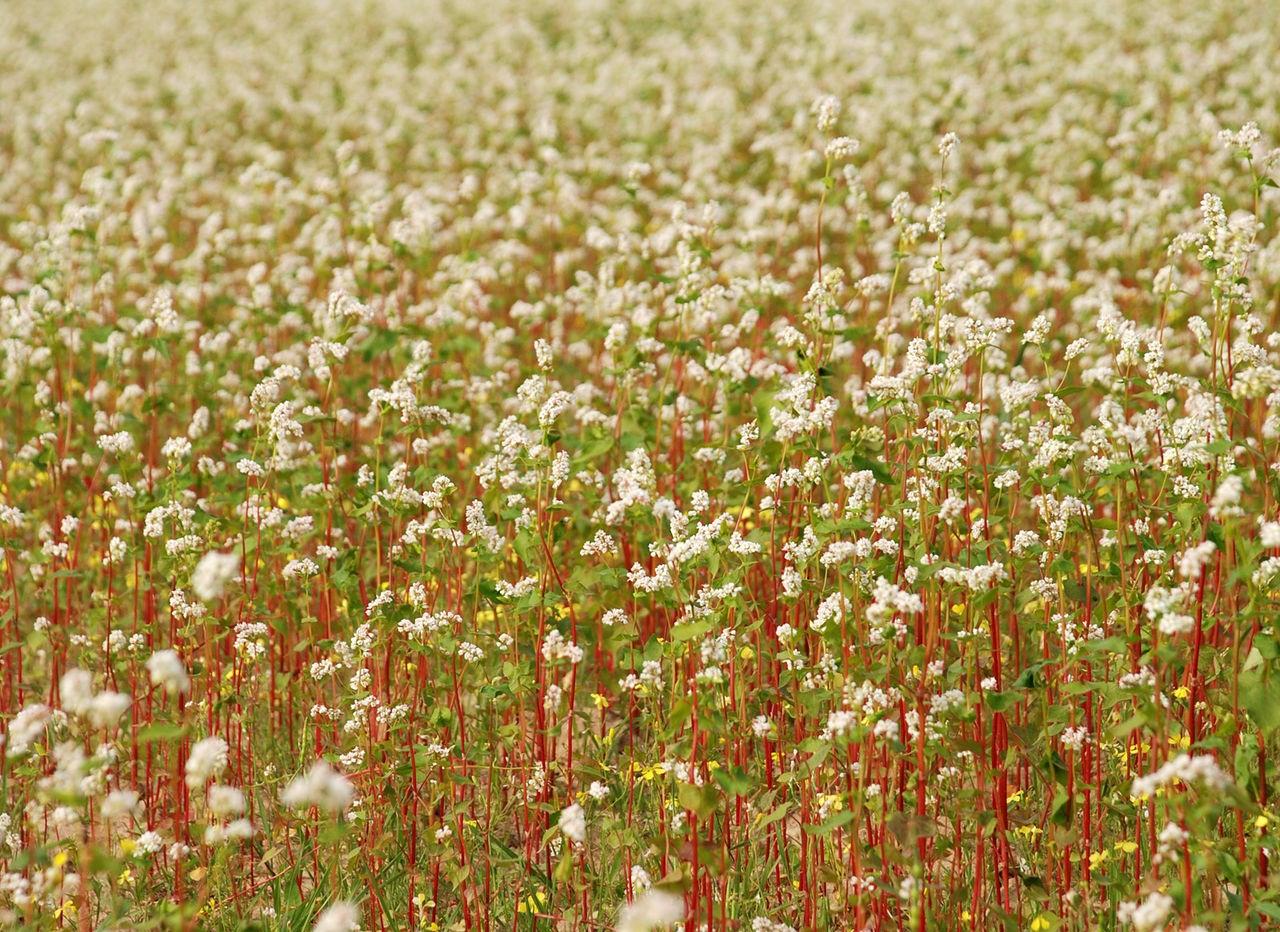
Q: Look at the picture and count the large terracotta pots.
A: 0